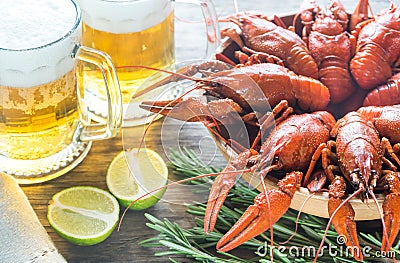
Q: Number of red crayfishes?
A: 8